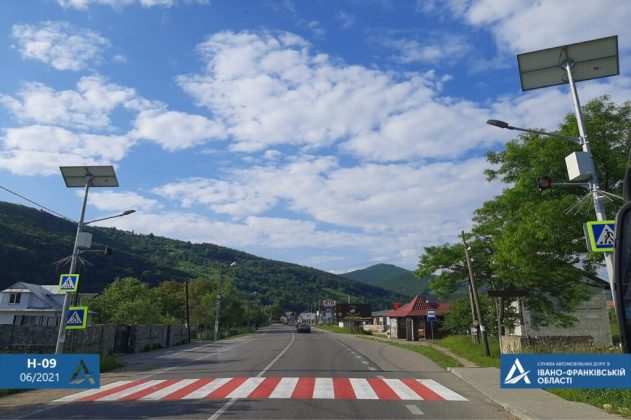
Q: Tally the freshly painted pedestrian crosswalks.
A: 1